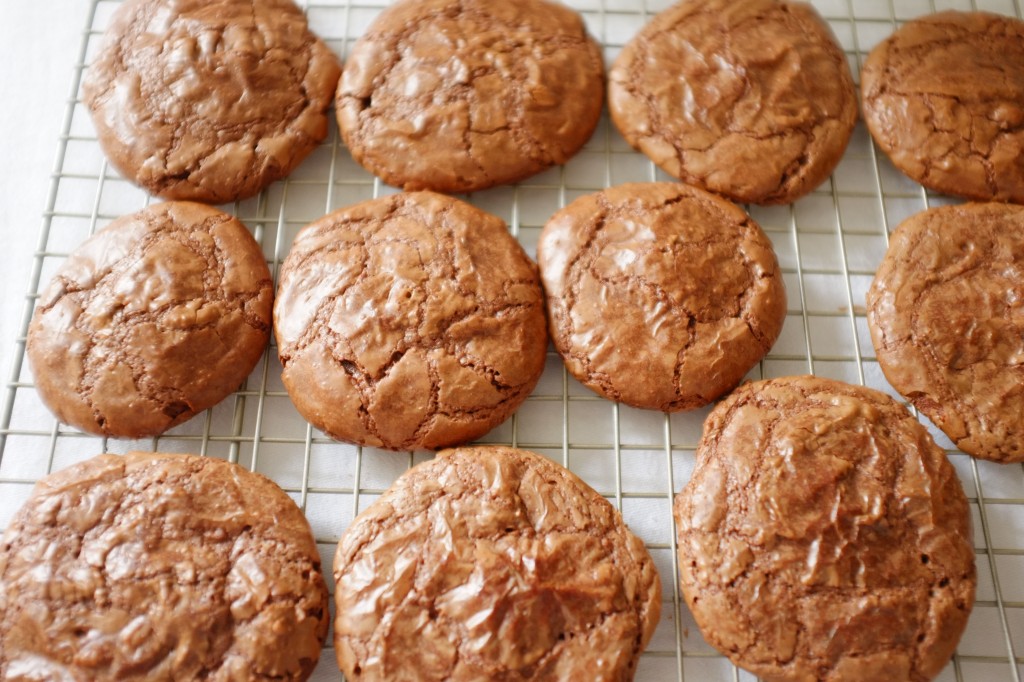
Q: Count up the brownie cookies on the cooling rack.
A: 11